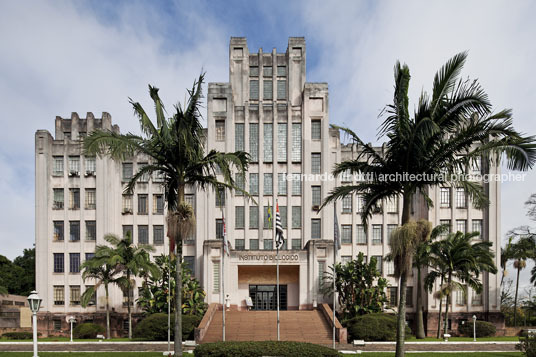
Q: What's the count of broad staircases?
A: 1